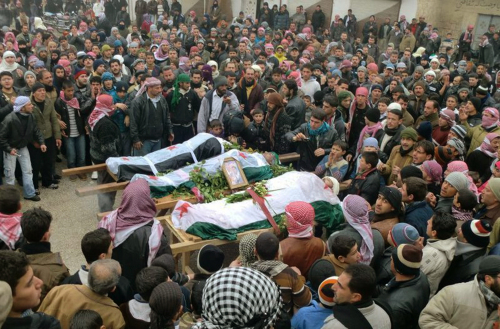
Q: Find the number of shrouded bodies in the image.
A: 3